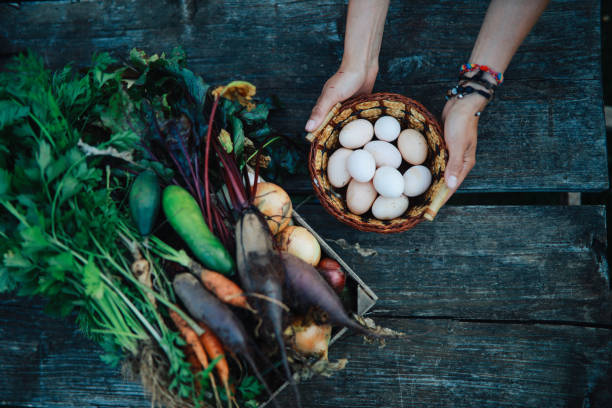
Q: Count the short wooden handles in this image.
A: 2